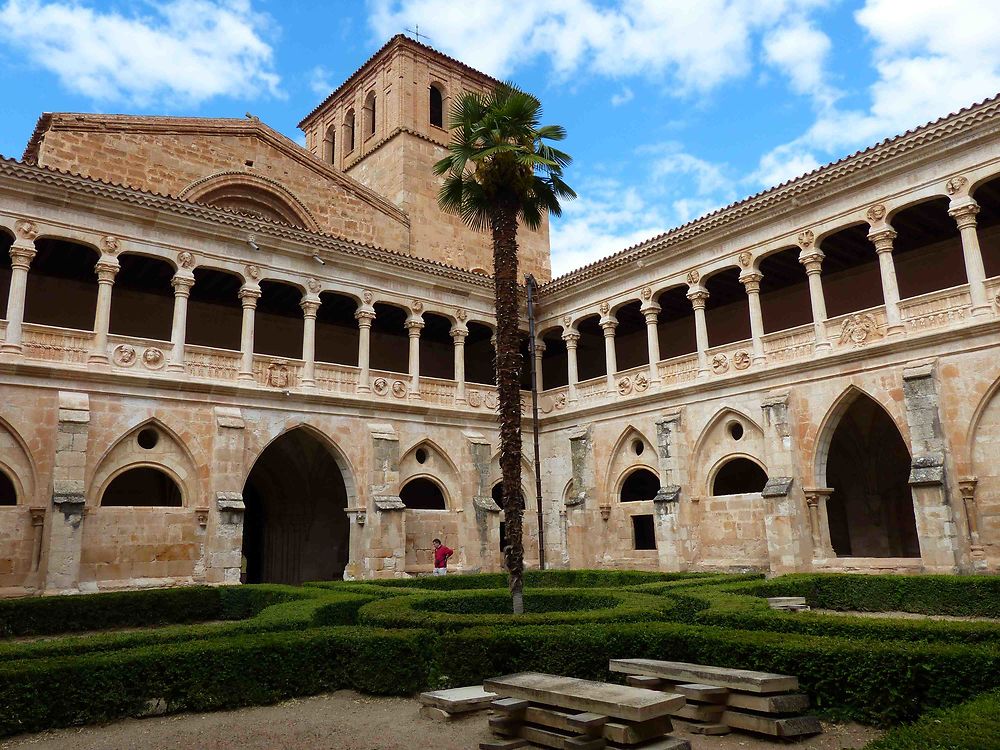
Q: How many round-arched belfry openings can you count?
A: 4